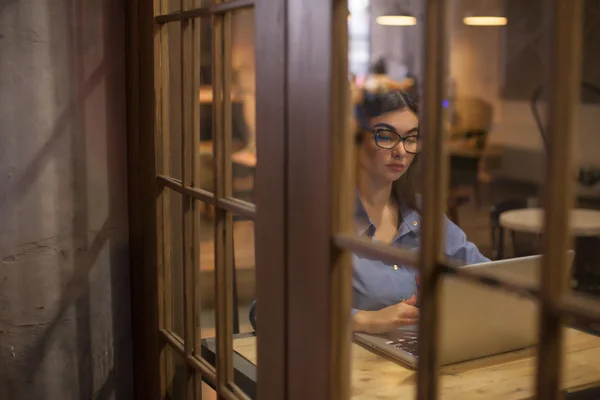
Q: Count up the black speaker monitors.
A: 0